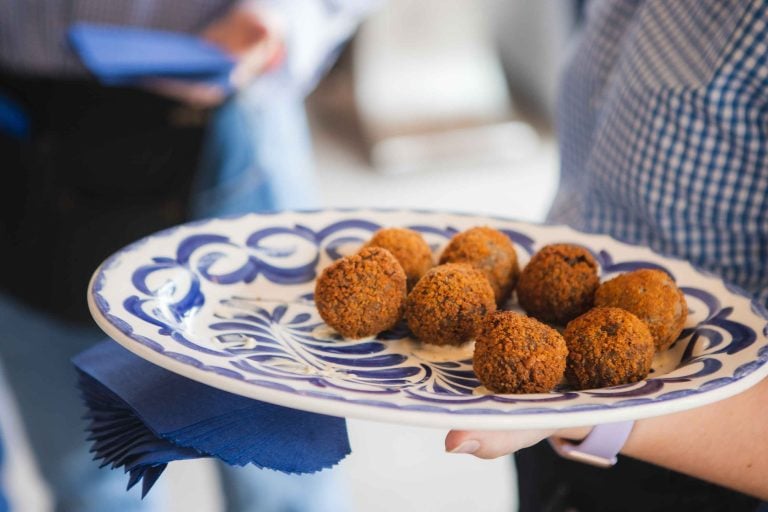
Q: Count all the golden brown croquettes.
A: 8